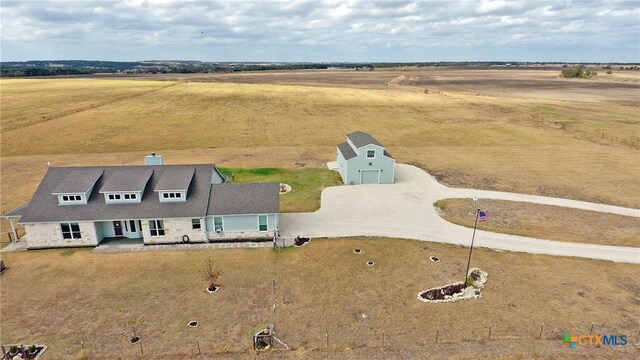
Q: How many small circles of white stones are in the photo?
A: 6